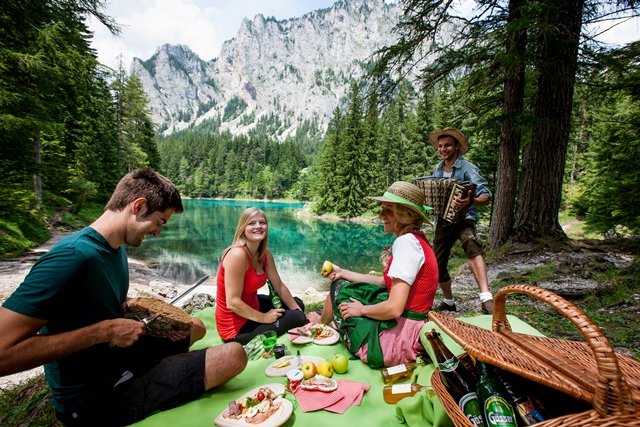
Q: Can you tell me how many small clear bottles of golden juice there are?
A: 2